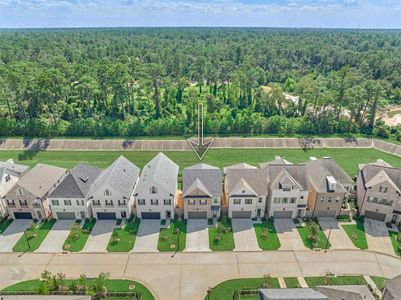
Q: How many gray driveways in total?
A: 9